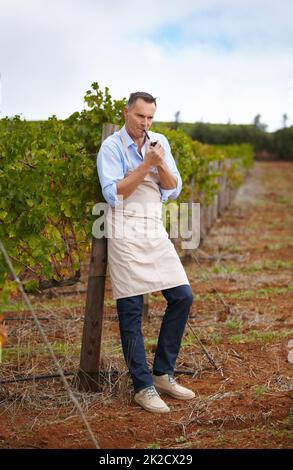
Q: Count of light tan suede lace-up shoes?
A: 2